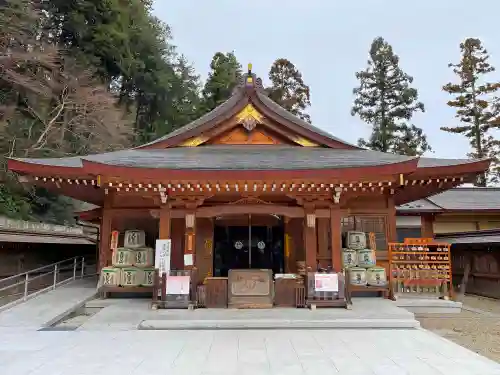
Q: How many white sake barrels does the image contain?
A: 11